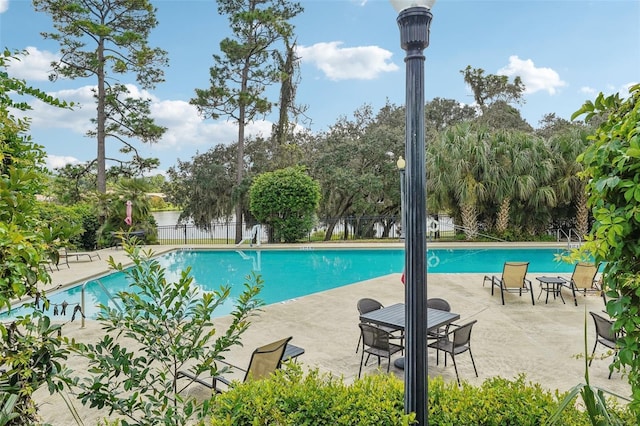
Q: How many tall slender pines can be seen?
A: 2